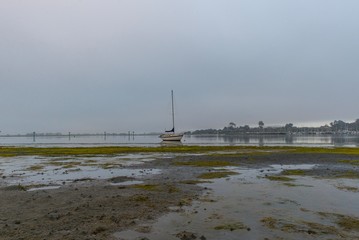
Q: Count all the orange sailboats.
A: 0